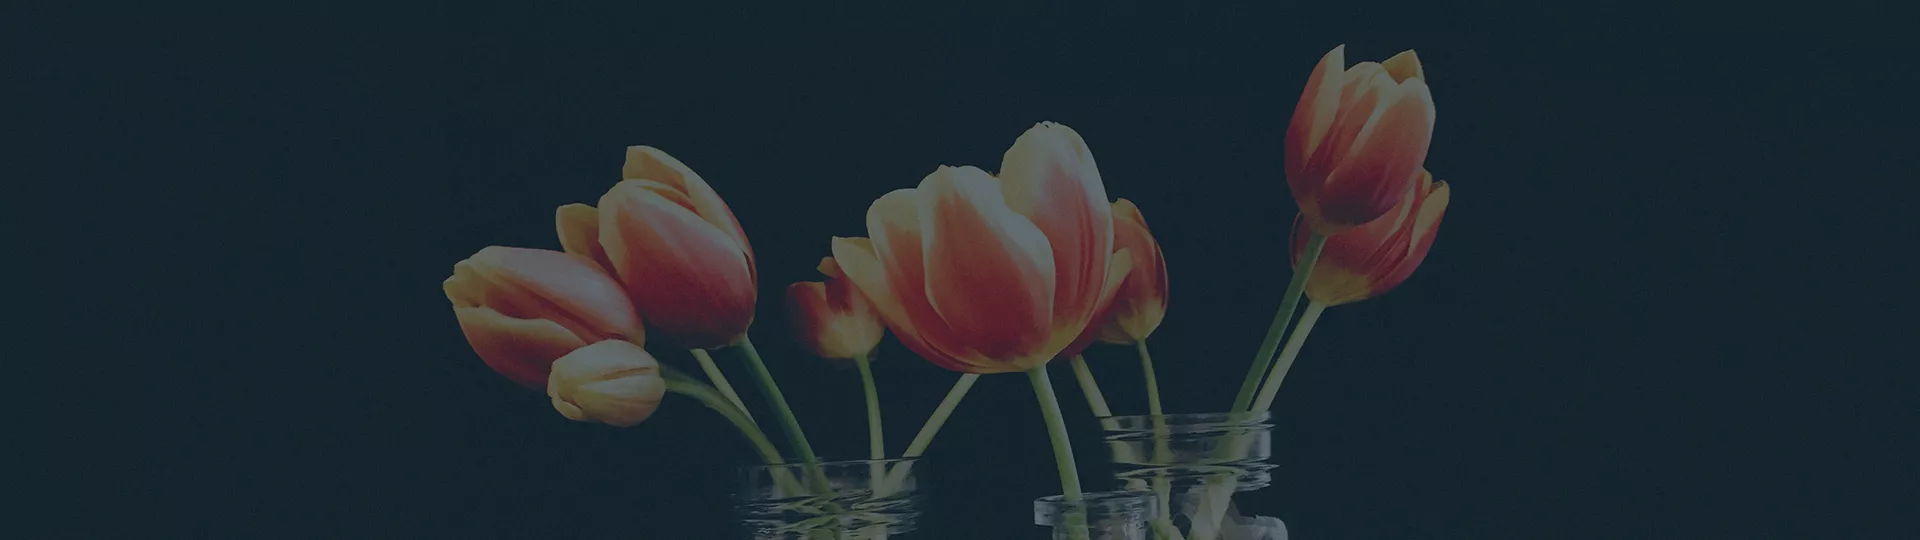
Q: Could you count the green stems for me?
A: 10